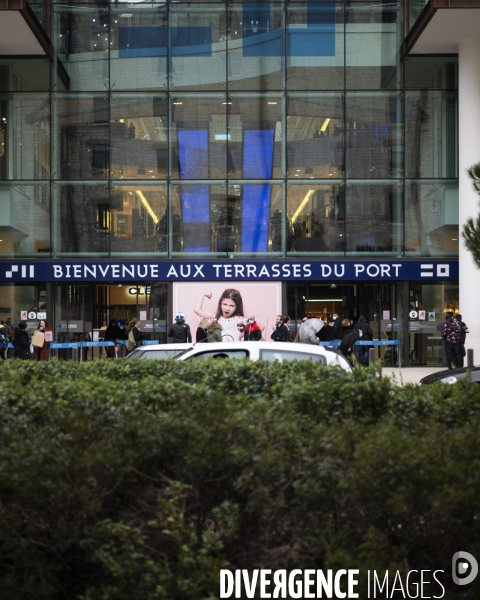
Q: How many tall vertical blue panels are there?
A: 2